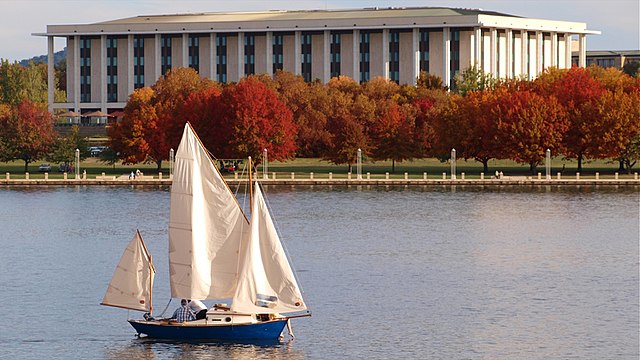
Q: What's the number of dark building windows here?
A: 14